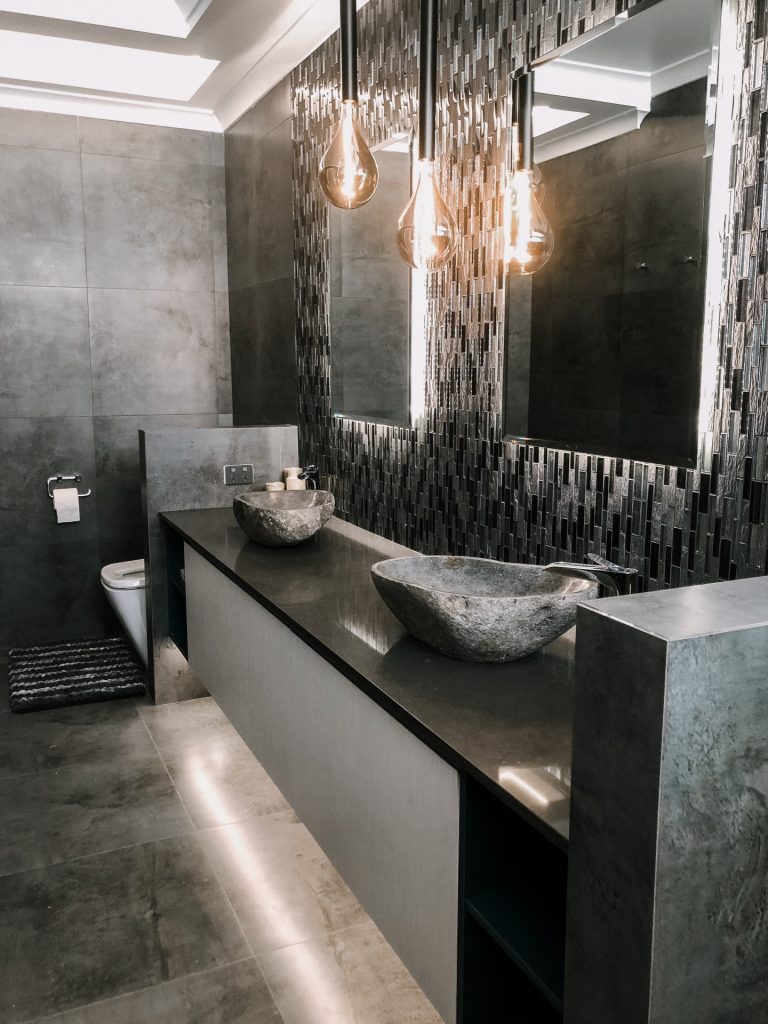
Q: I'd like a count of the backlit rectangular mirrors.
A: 2